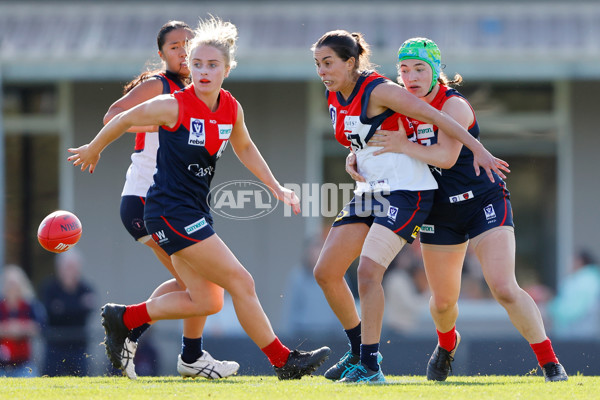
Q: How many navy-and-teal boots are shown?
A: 2